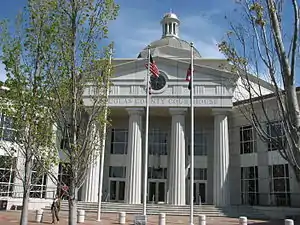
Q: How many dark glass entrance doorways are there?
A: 3